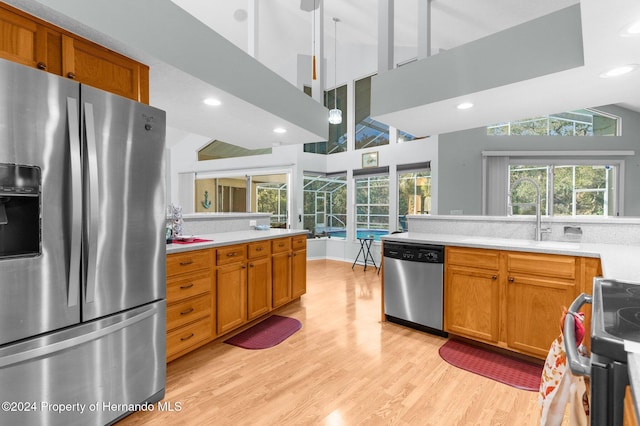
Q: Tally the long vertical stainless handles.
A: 2